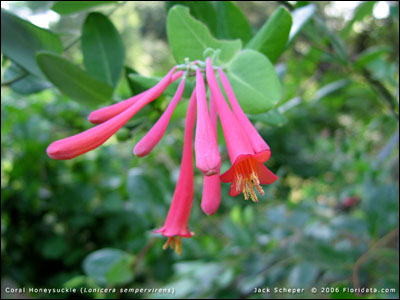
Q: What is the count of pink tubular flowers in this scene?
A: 8